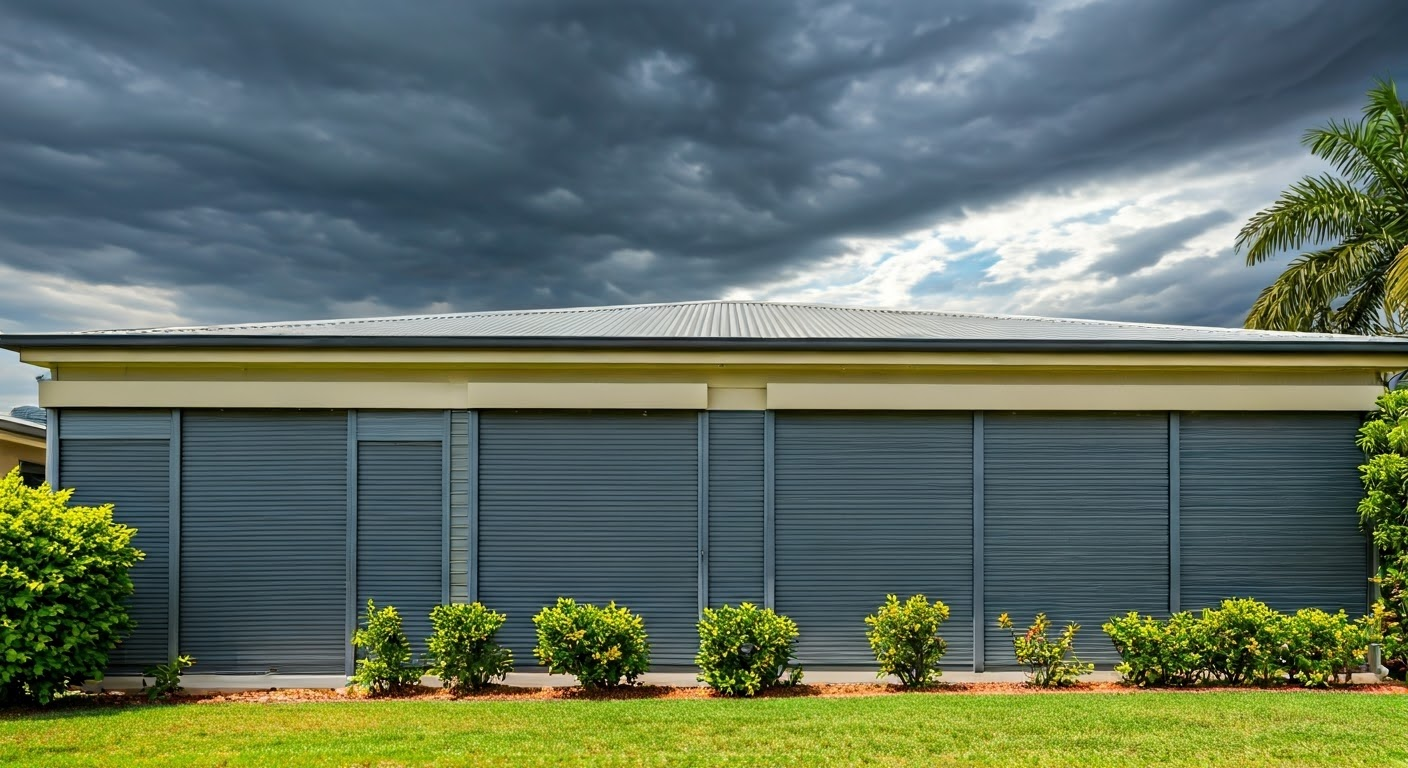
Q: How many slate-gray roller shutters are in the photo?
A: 8